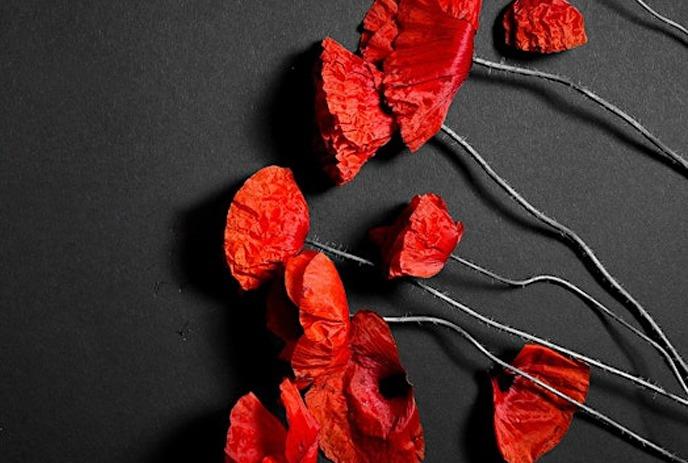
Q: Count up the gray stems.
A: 6